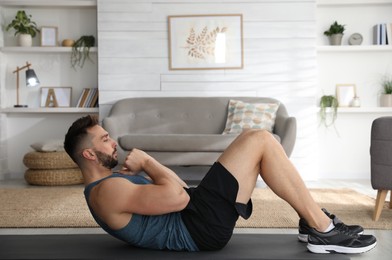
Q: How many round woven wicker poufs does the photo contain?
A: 2